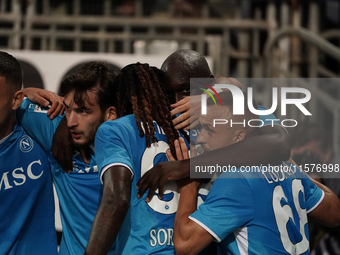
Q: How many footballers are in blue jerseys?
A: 5